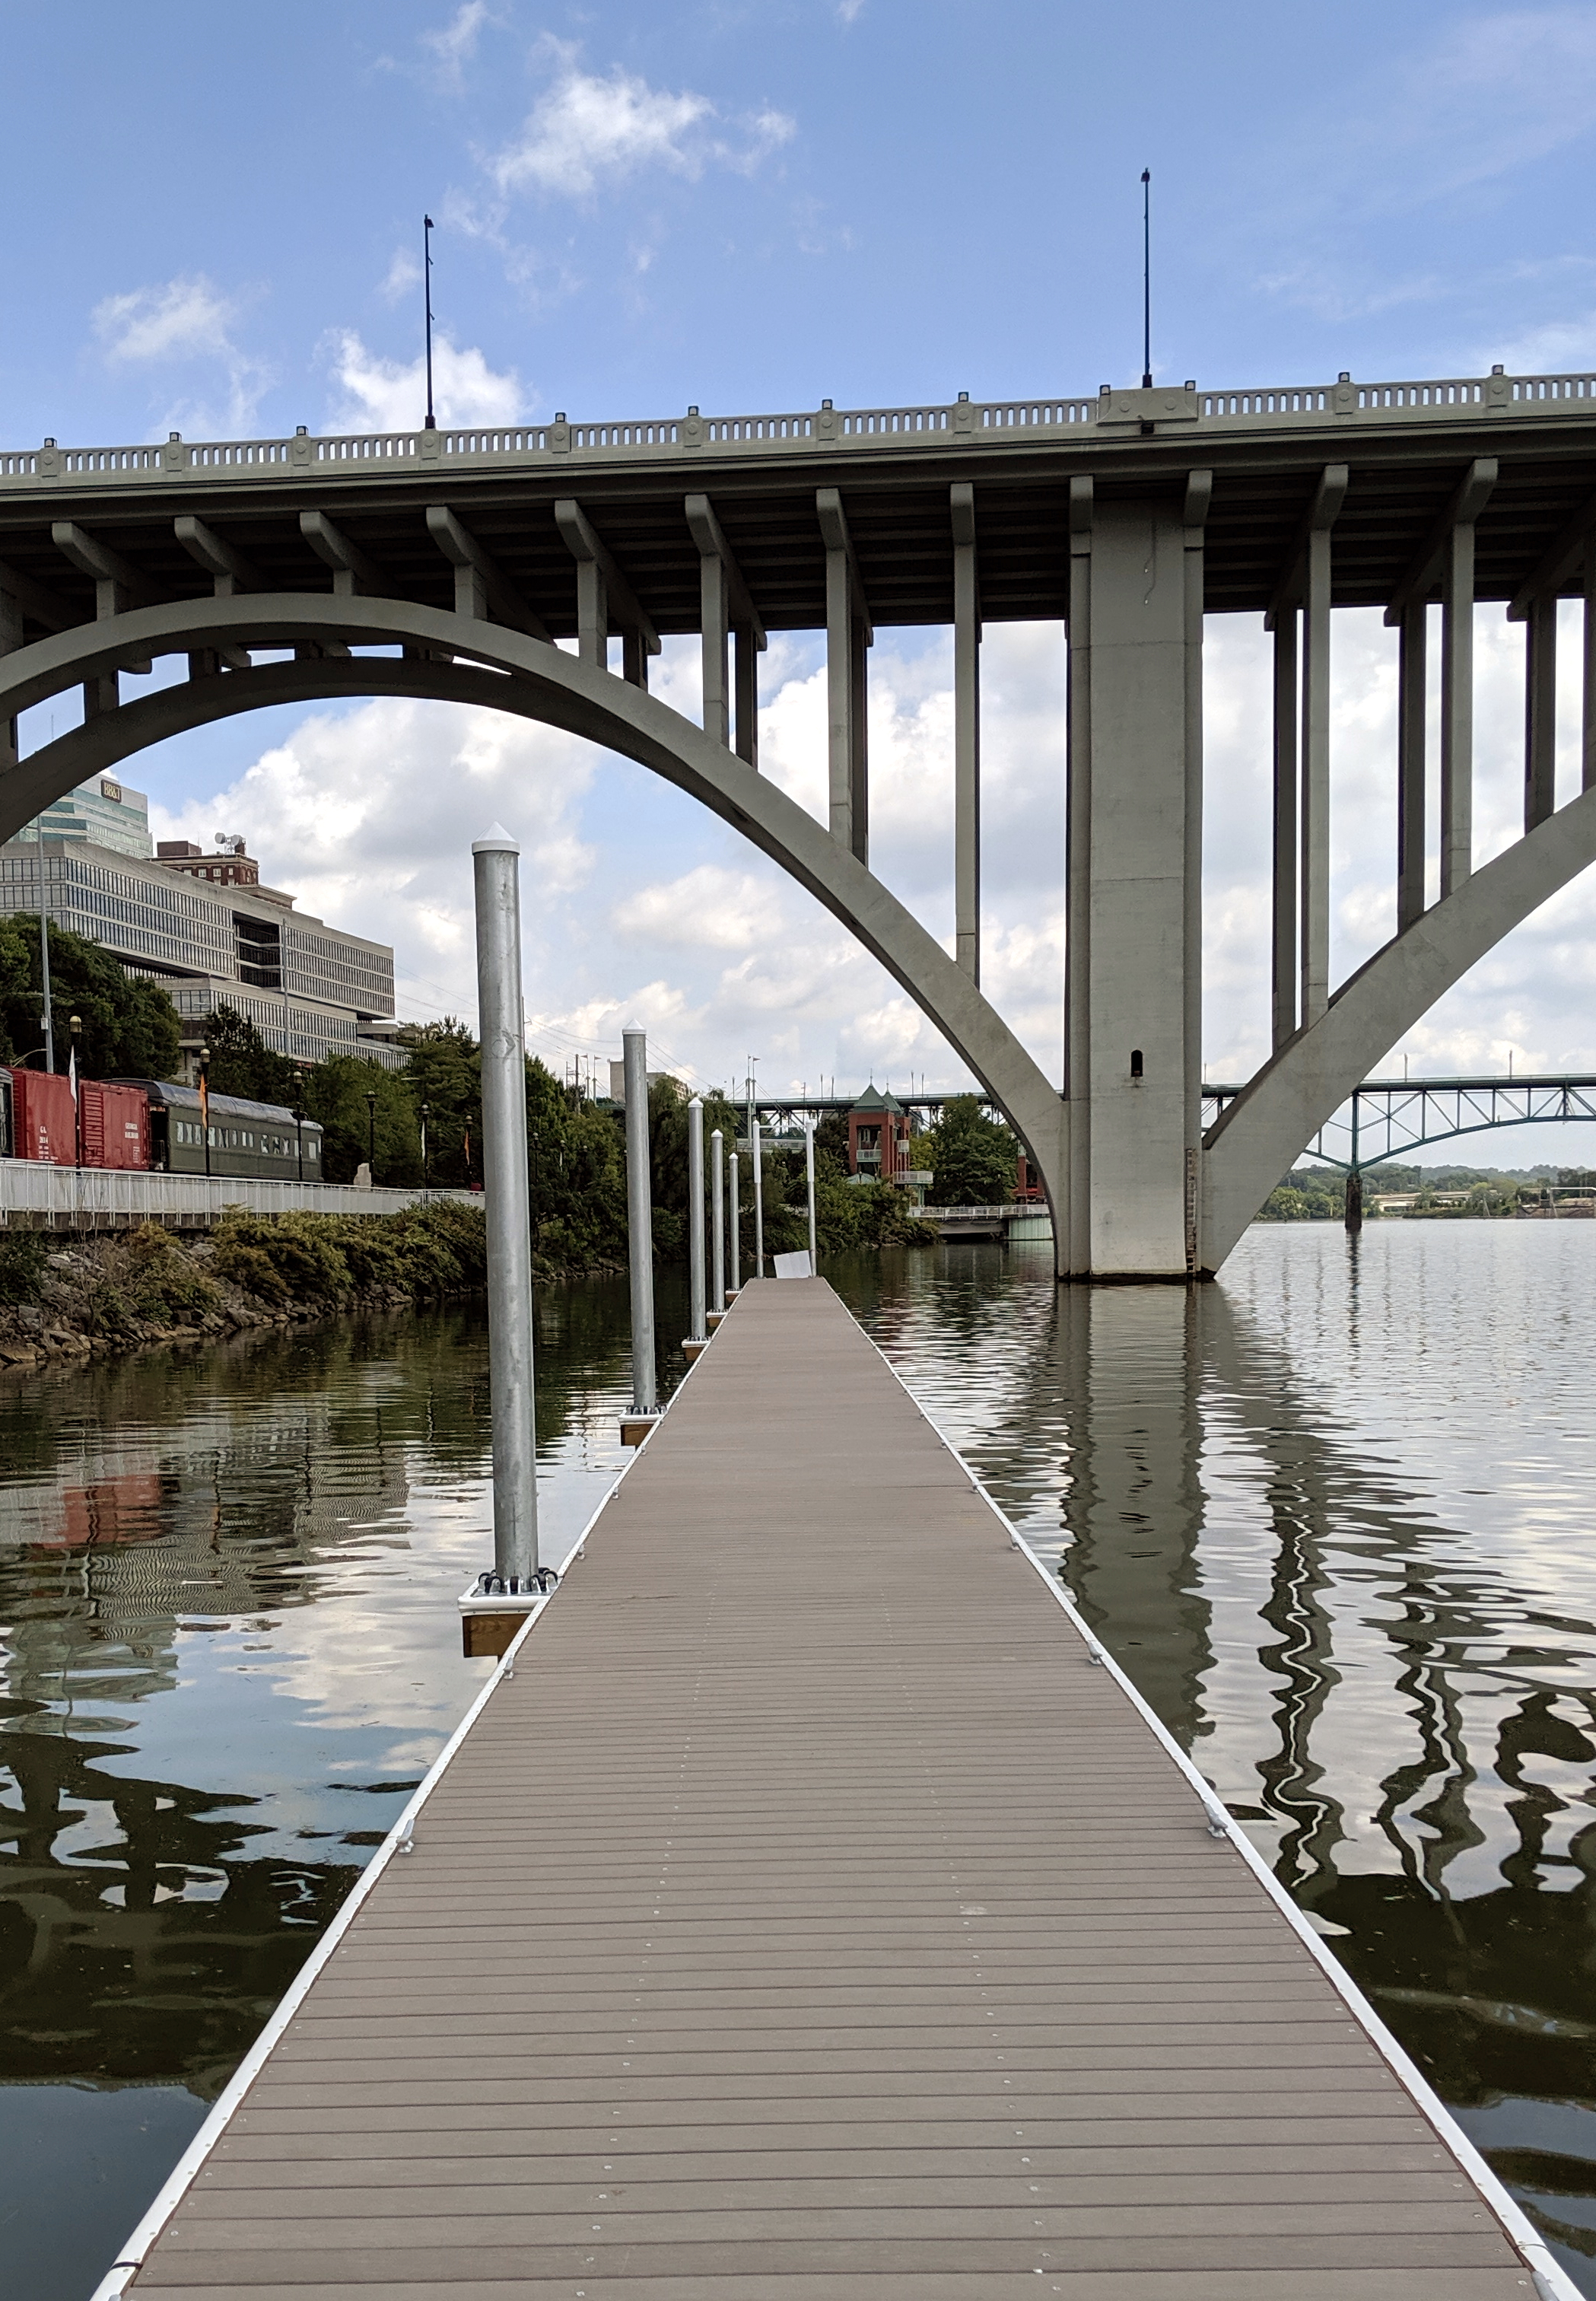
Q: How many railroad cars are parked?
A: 3